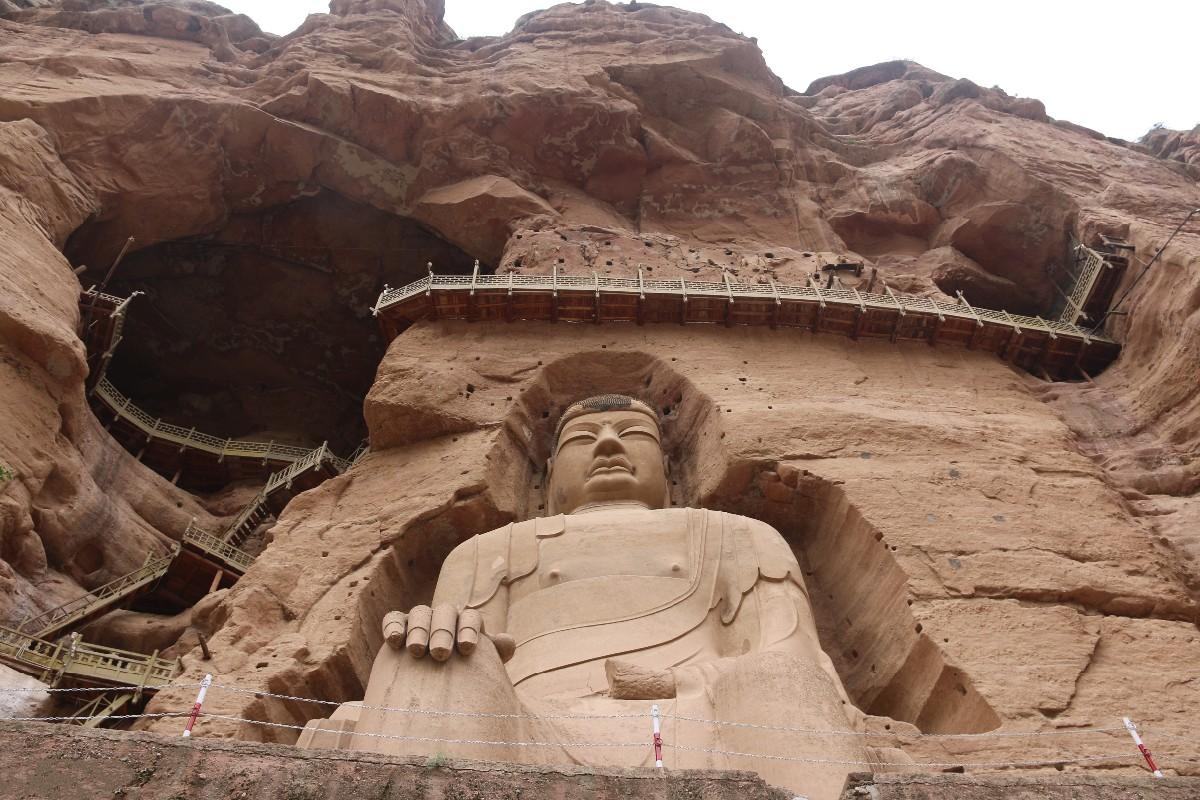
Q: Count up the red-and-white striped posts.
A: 3